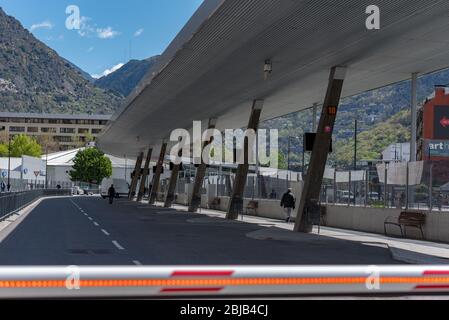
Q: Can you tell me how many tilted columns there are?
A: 7